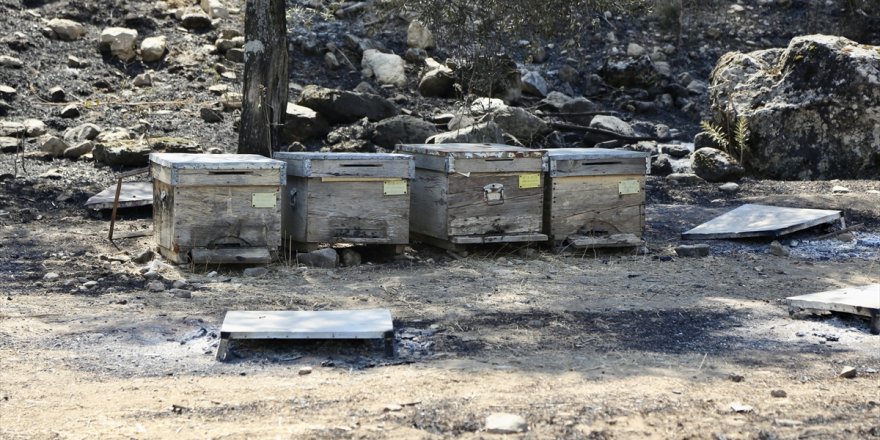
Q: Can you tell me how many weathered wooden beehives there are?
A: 4